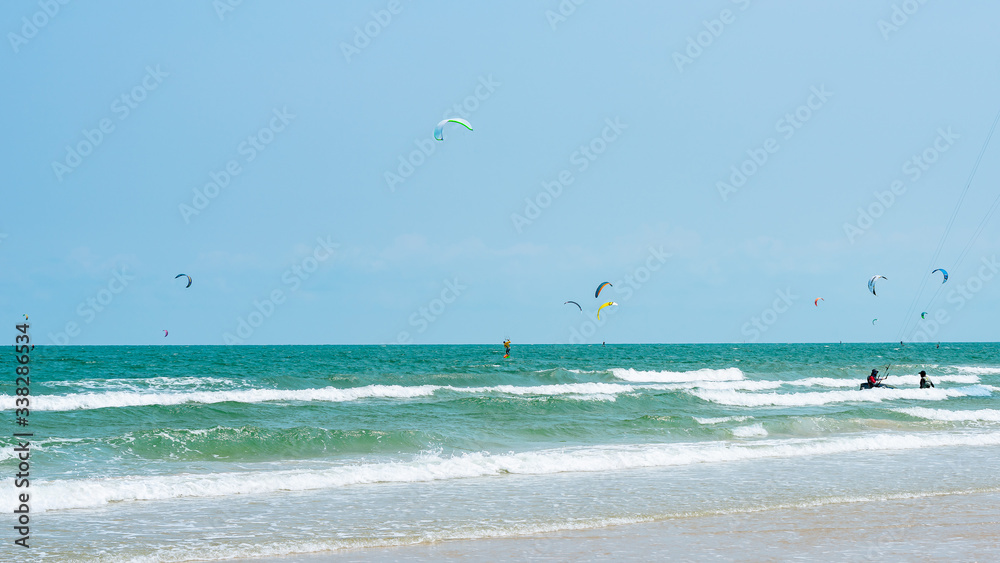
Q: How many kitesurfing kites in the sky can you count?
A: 12